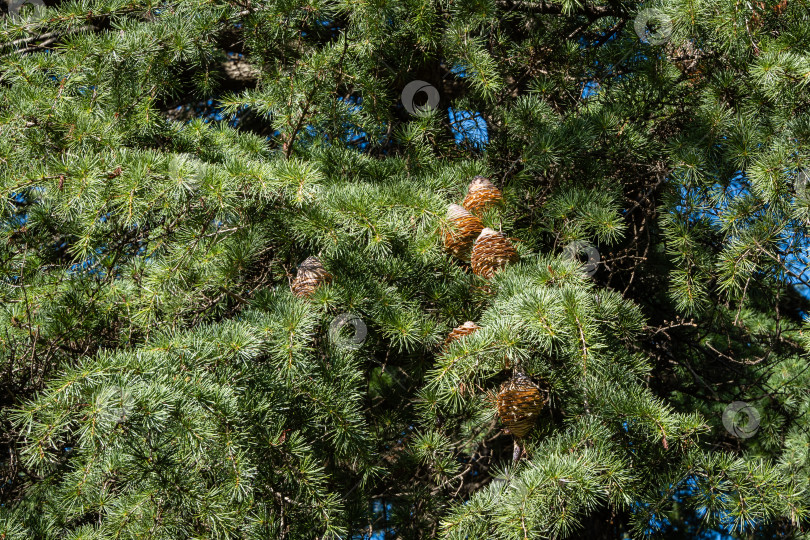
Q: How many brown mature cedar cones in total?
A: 6